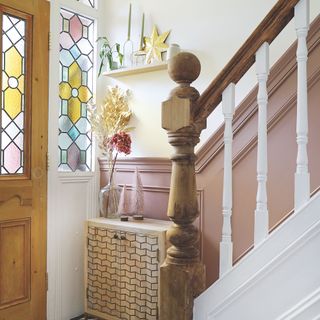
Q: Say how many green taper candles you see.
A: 2